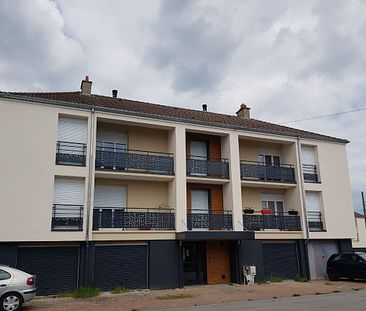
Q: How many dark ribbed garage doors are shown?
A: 3